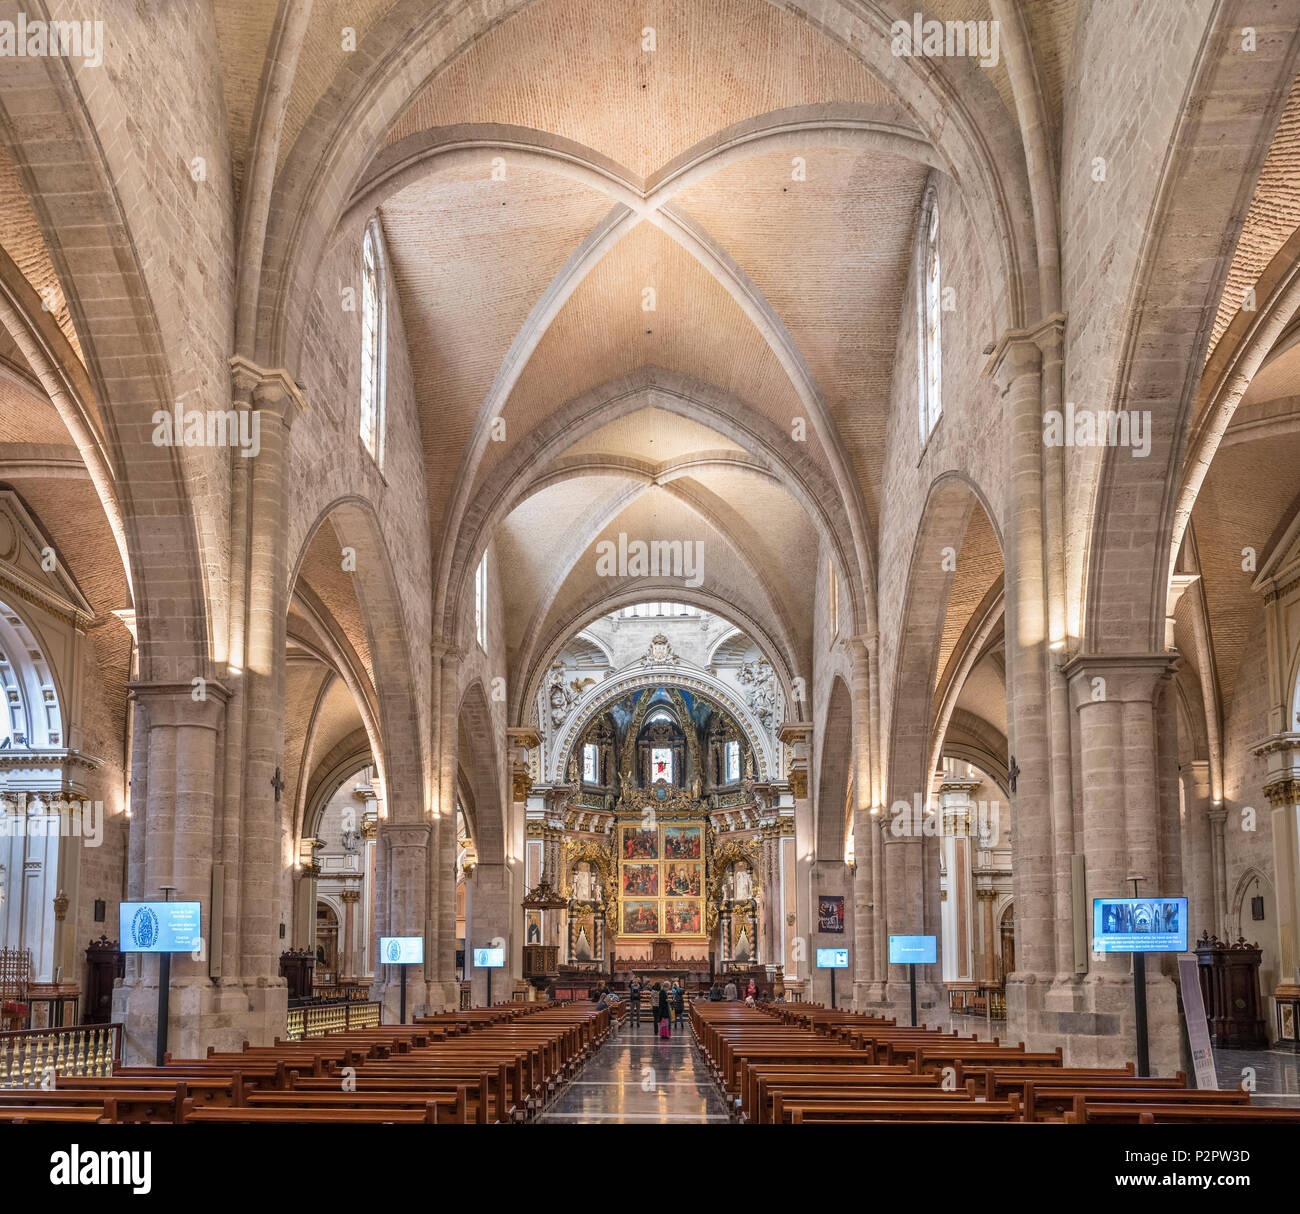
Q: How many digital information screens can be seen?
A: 6